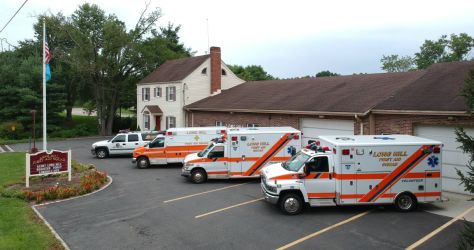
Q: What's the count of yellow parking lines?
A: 4